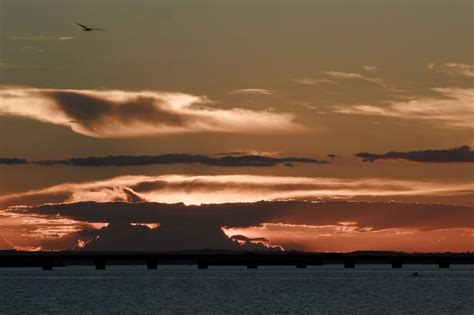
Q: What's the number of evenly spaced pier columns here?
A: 9